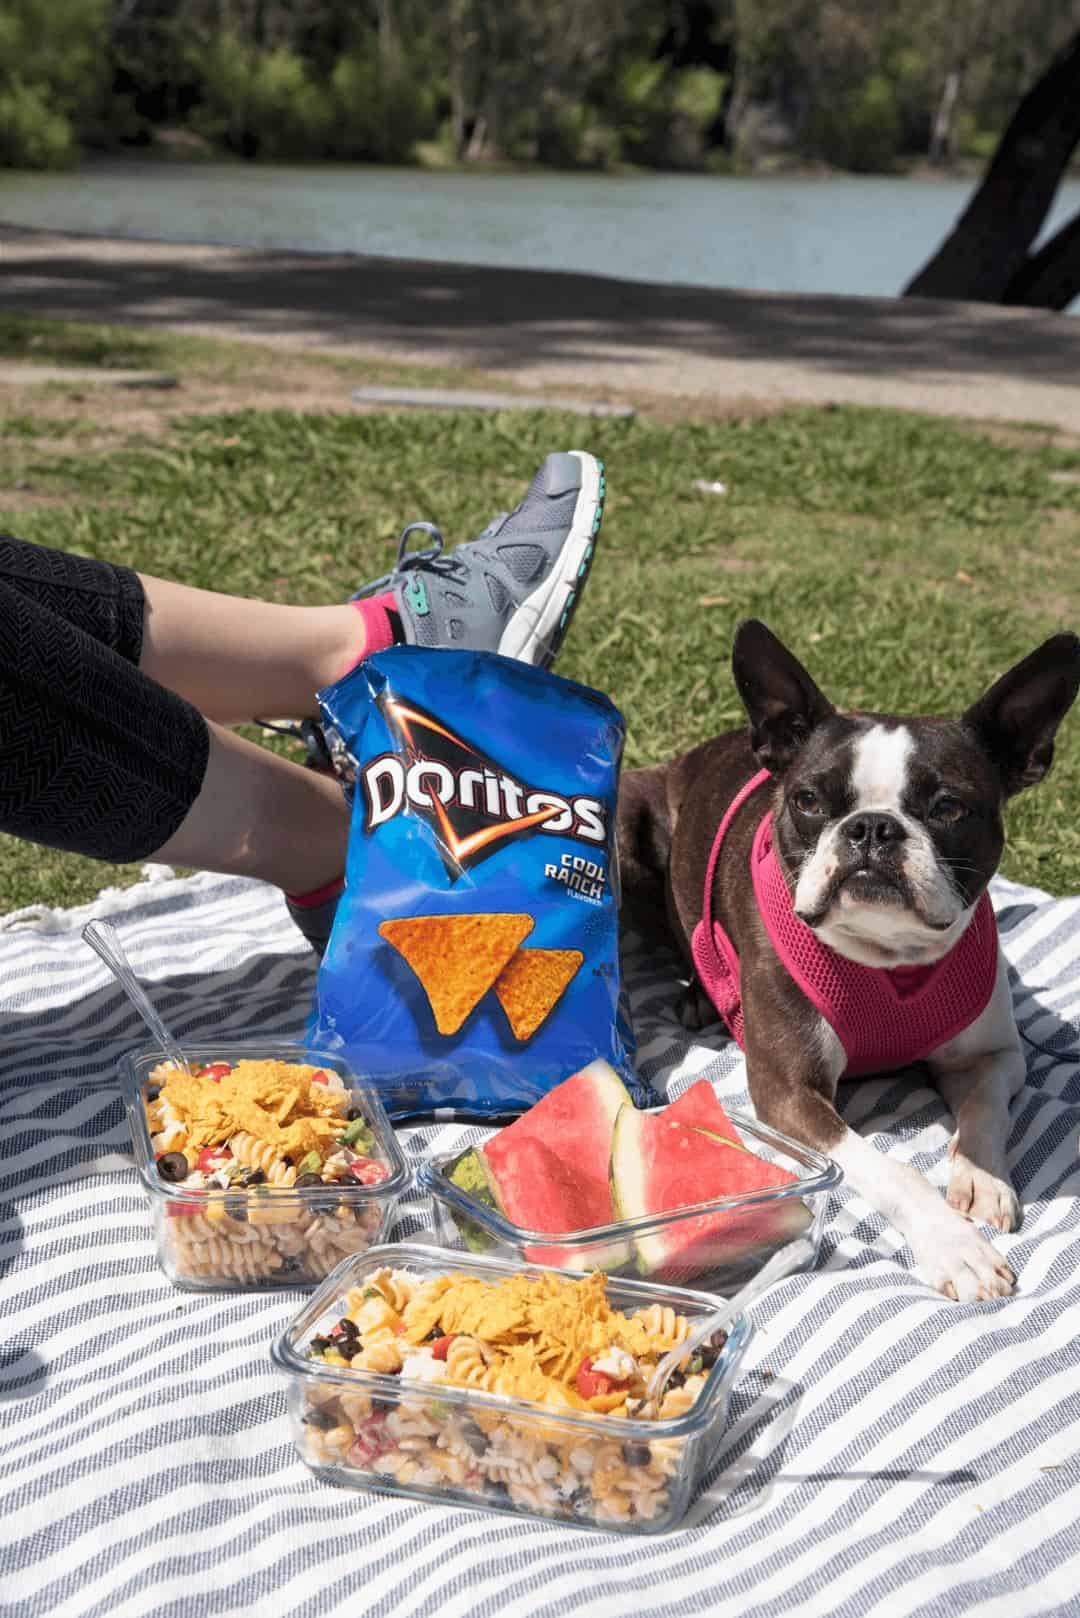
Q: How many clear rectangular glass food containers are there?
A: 3